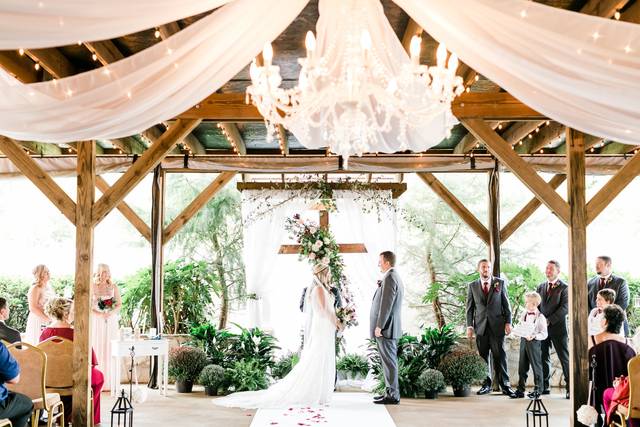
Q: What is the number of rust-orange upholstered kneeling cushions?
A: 0